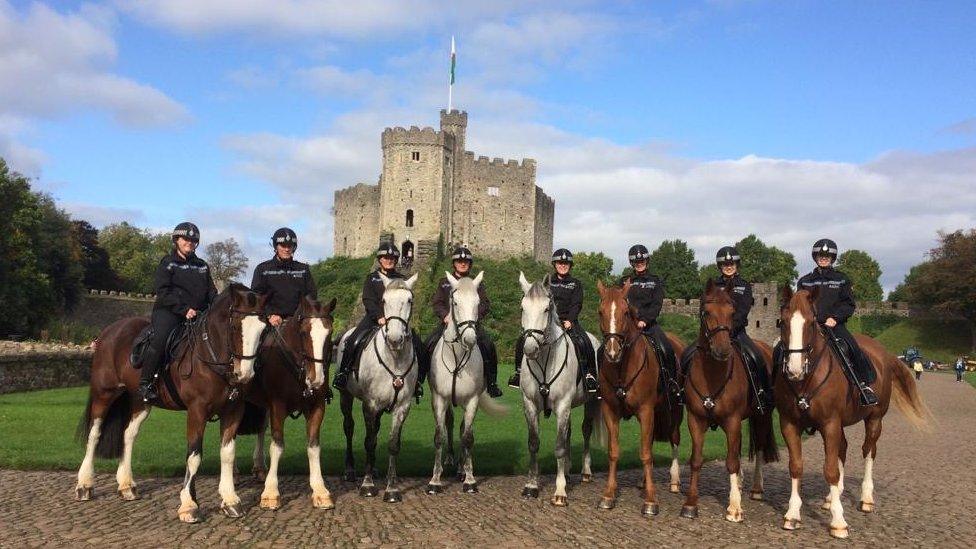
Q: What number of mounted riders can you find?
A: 8